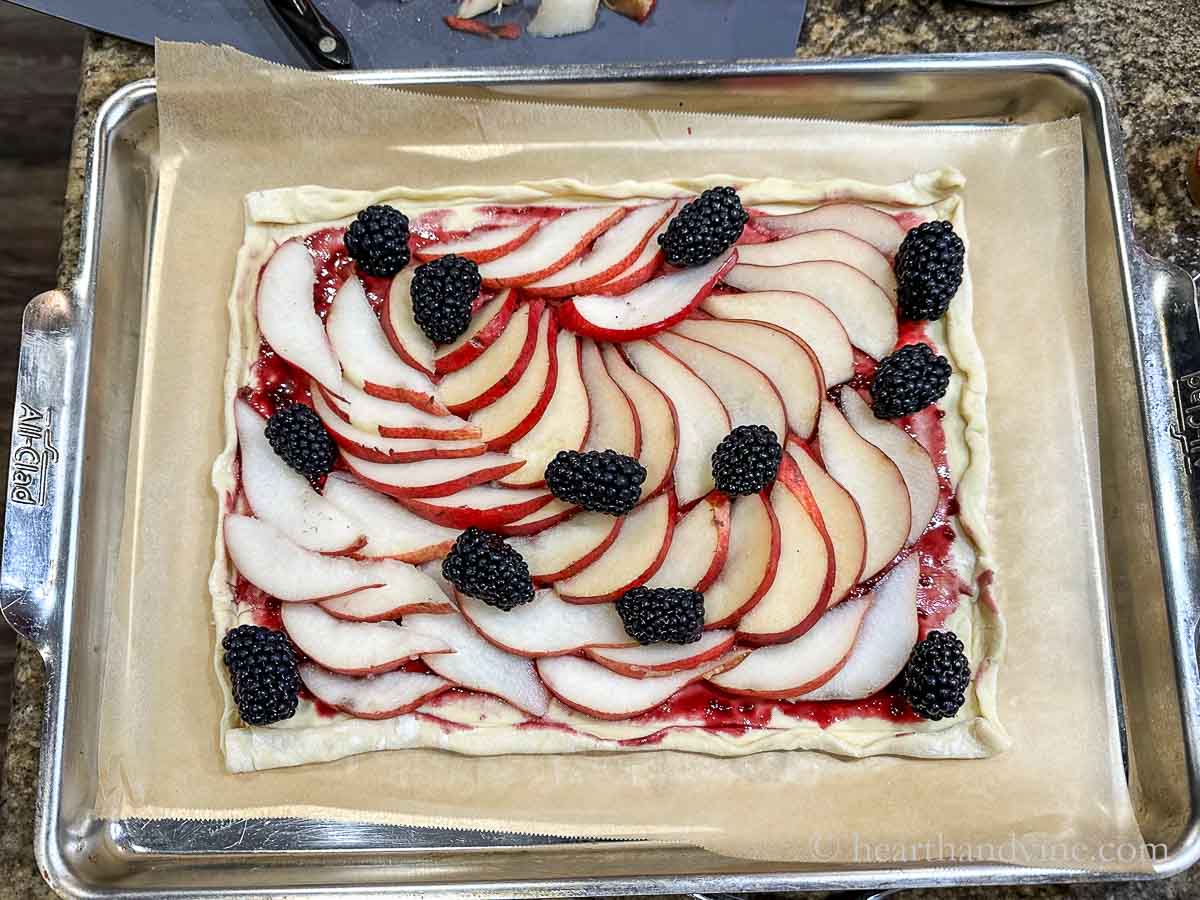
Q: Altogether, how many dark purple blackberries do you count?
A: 12